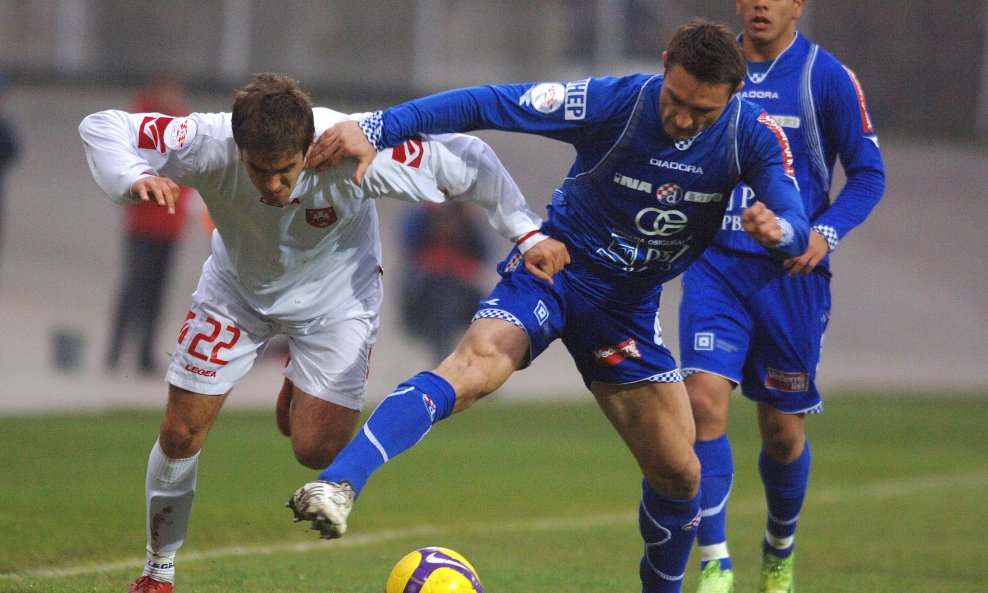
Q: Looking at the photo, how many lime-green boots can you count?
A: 2